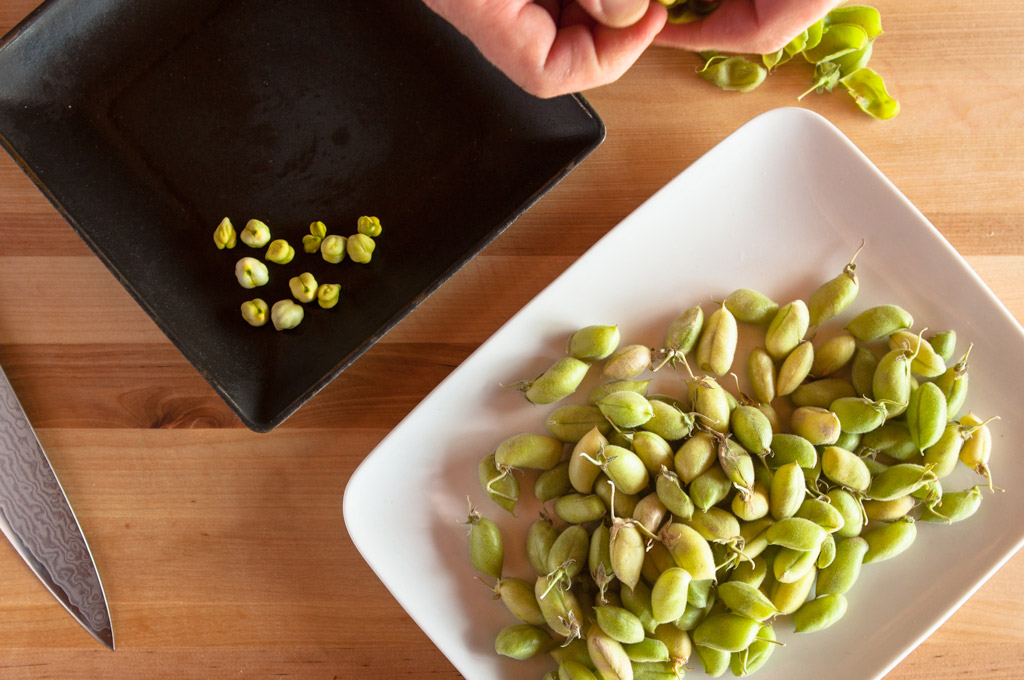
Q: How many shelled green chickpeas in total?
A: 13